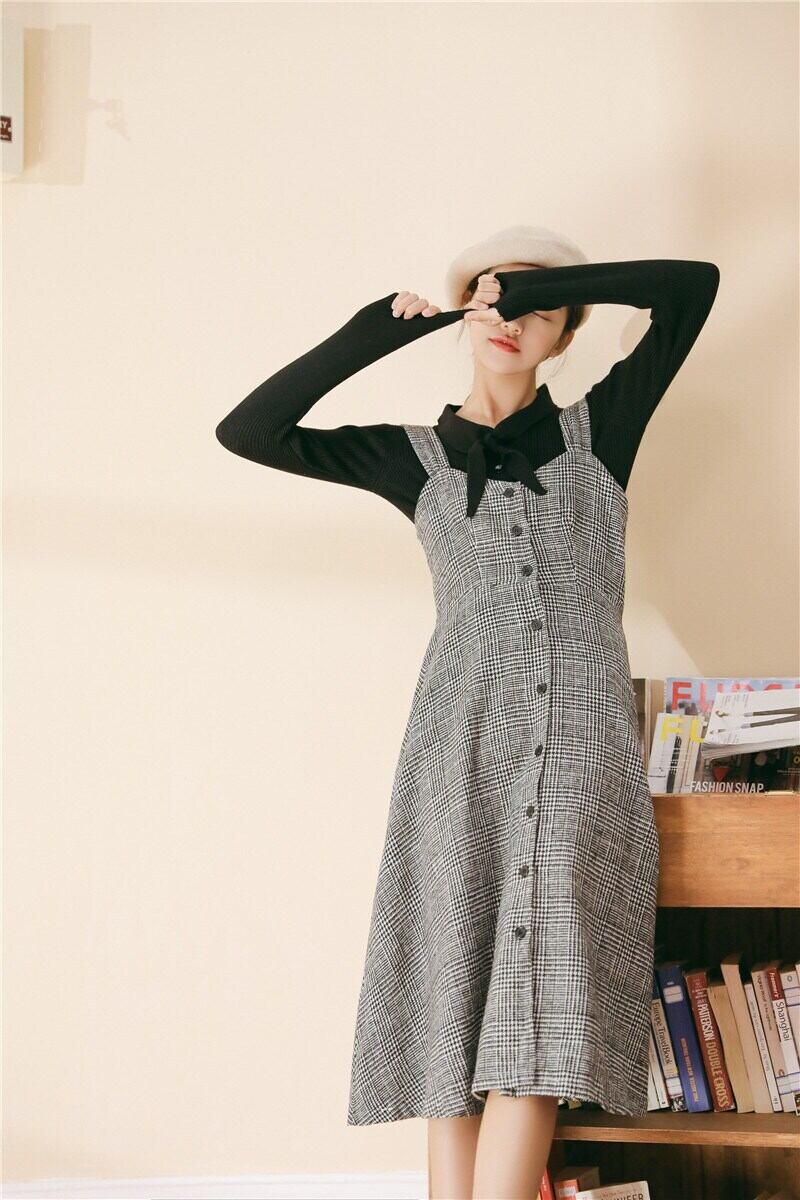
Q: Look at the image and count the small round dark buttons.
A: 9